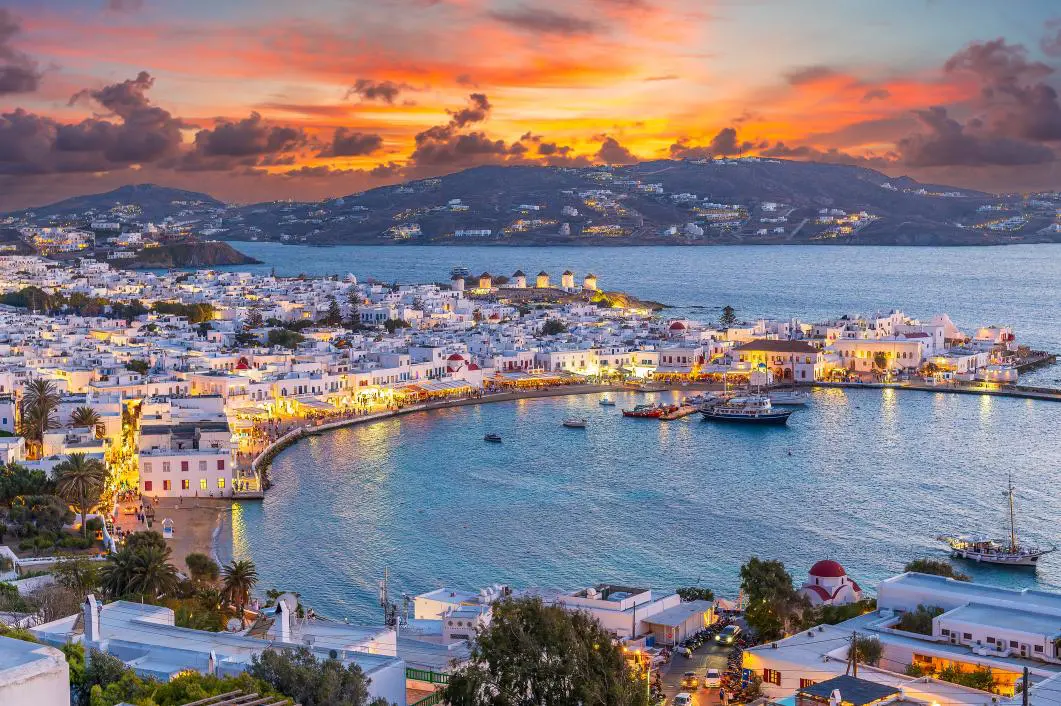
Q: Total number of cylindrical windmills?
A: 6